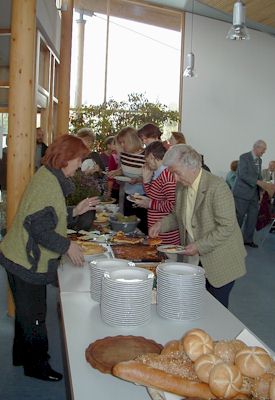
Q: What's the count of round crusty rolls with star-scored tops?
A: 4